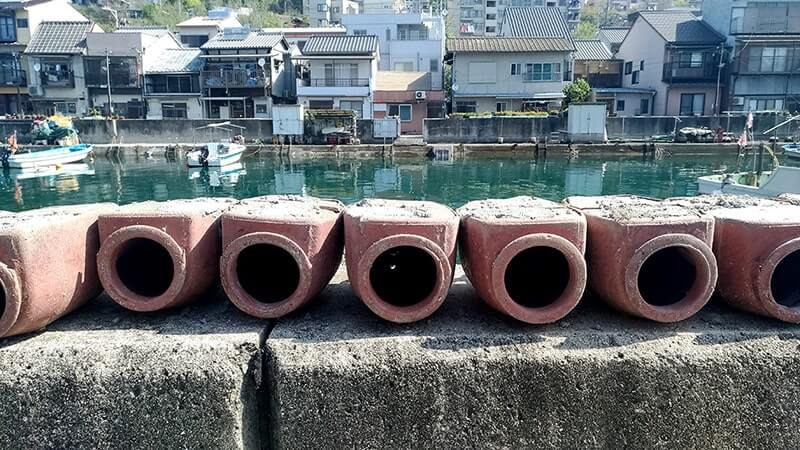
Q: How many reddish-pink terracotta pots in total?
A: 7